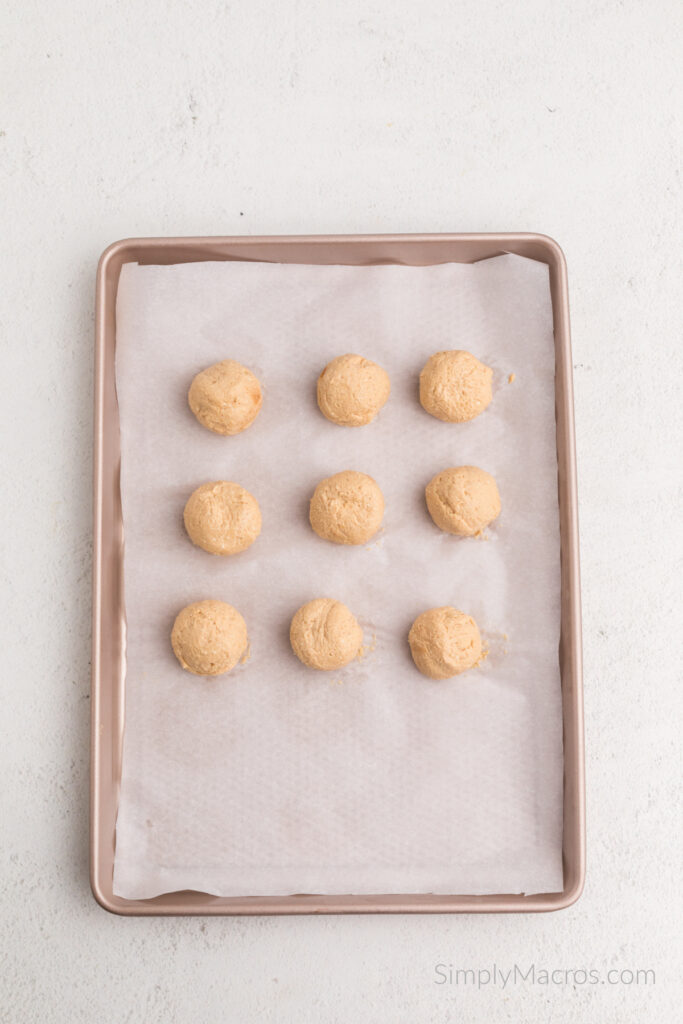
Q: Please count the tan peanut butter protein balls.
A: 9